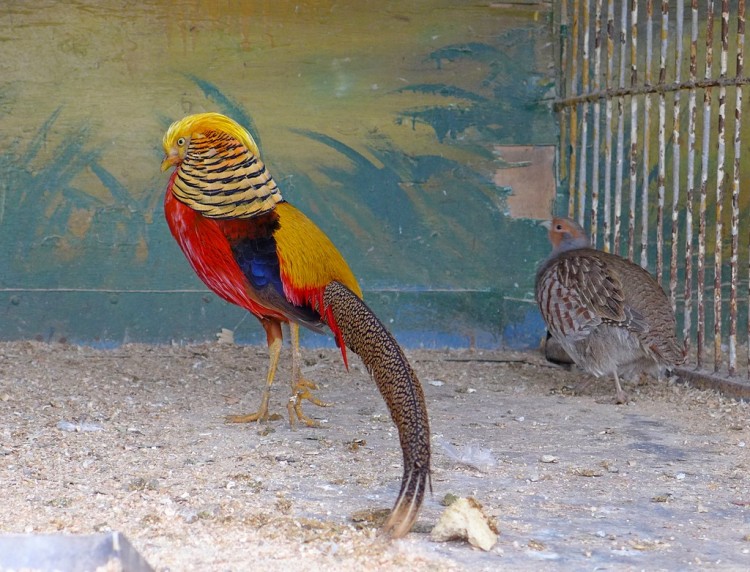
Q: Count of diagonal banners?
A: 0